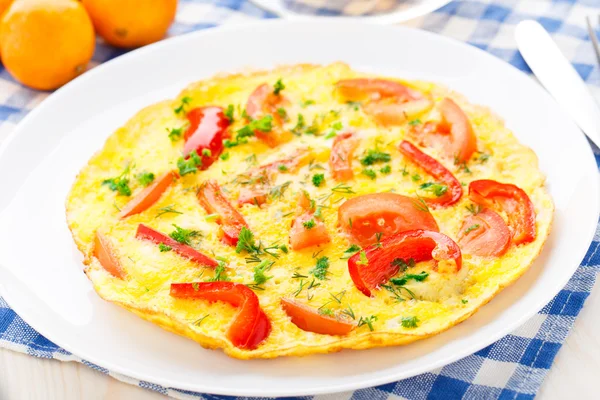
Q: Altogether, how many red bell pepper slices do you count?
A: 6